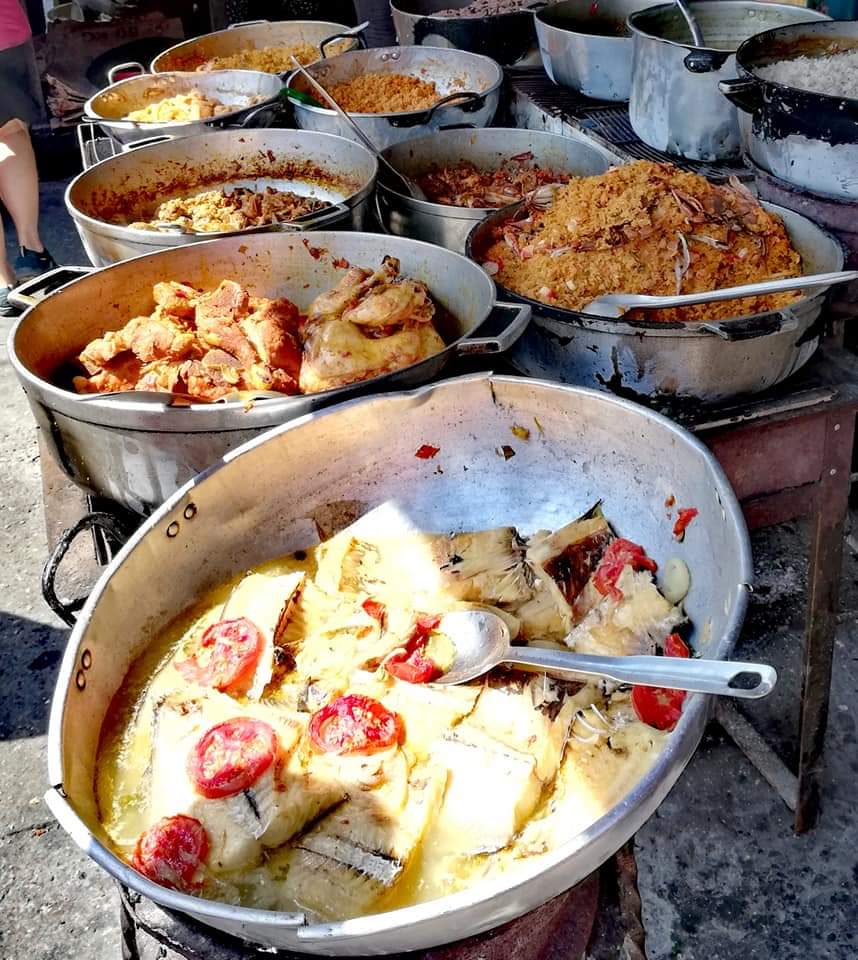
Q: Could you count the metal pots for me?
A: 12